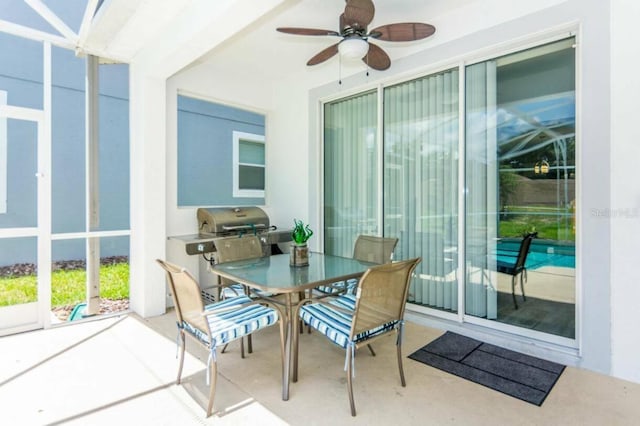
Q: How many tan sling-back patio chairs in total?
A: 4